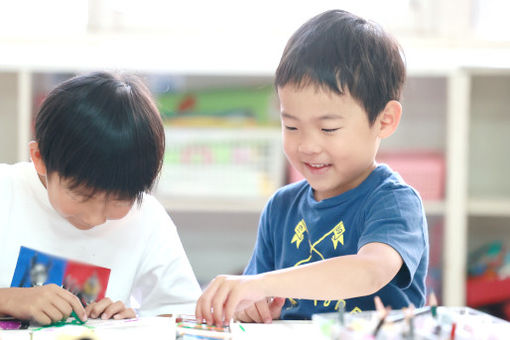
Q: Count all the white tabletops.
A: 1